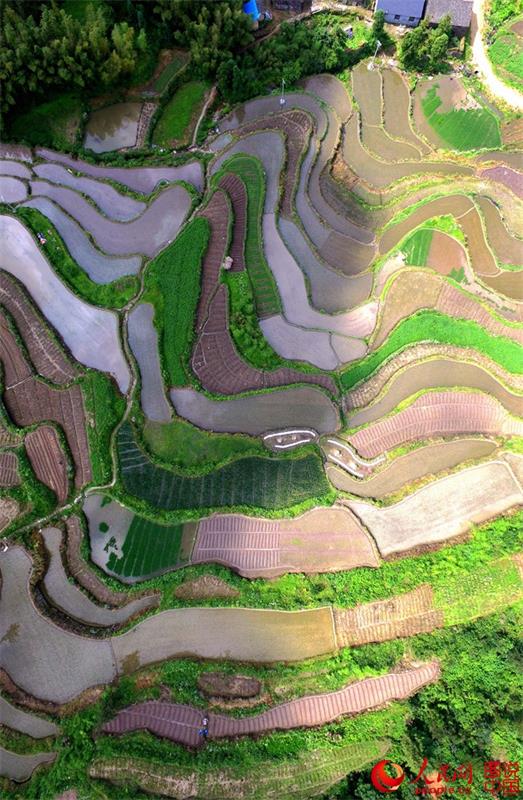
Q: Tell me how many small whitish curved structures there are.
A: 4